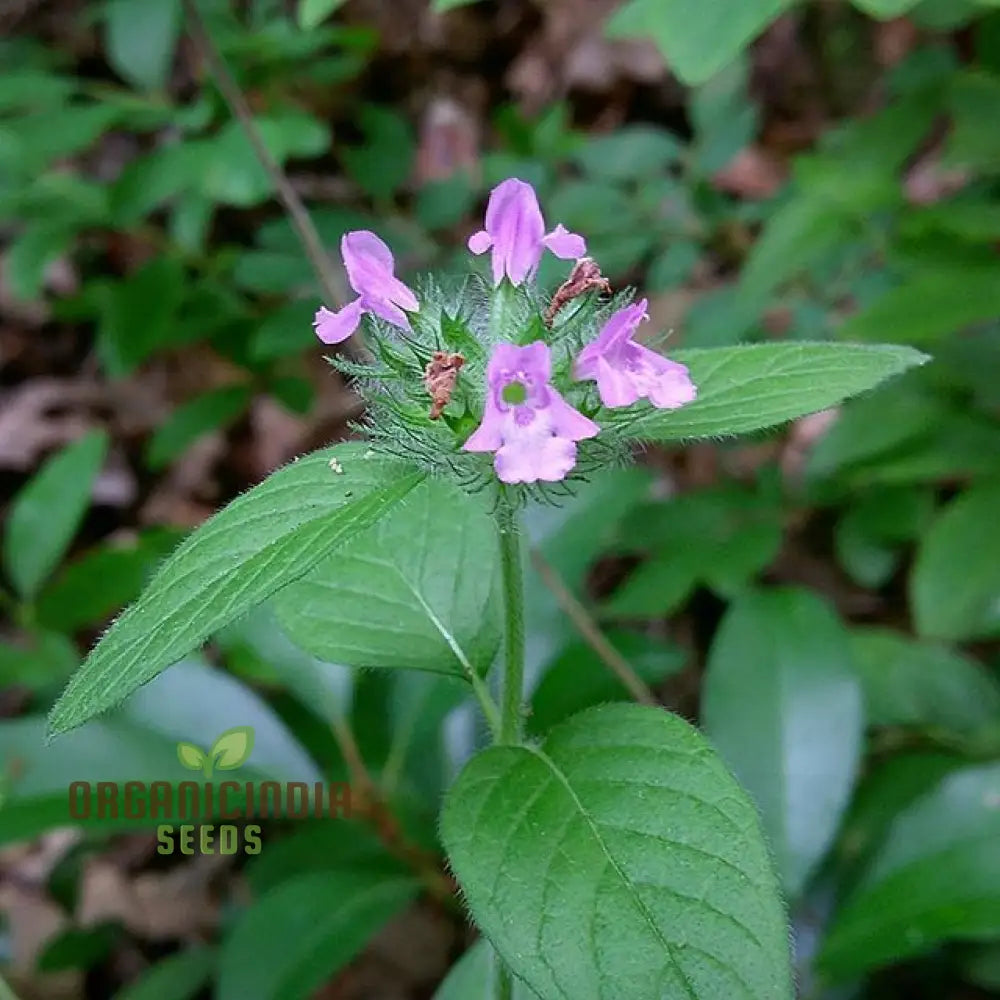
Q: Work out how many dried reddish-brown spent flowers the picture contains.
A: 2